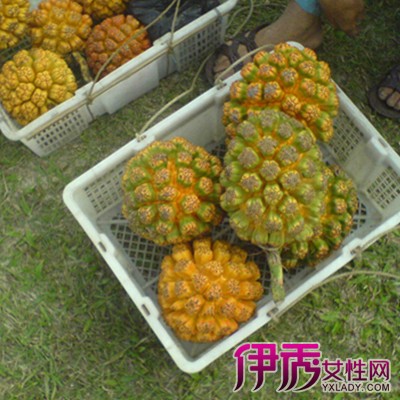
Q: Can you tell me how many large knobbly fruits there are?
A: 10